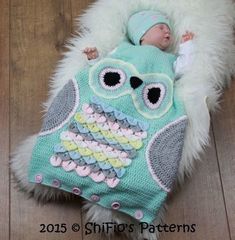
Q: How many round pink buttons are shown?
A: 6